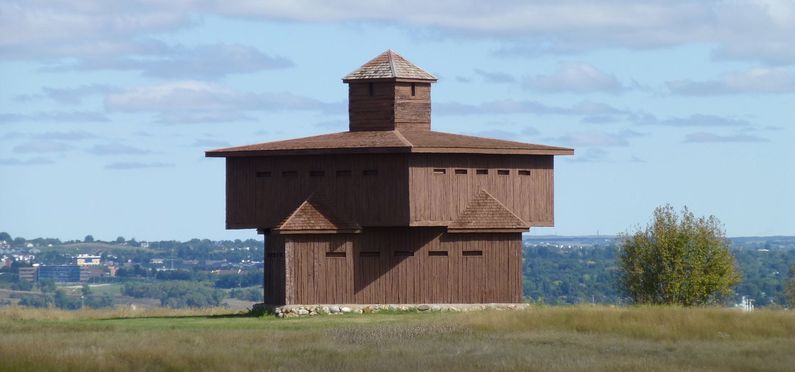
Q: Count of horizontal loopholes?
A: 15